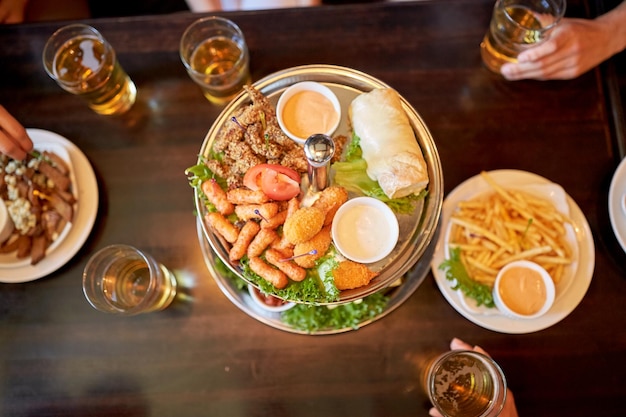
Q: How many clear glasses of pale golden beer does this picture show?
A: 5